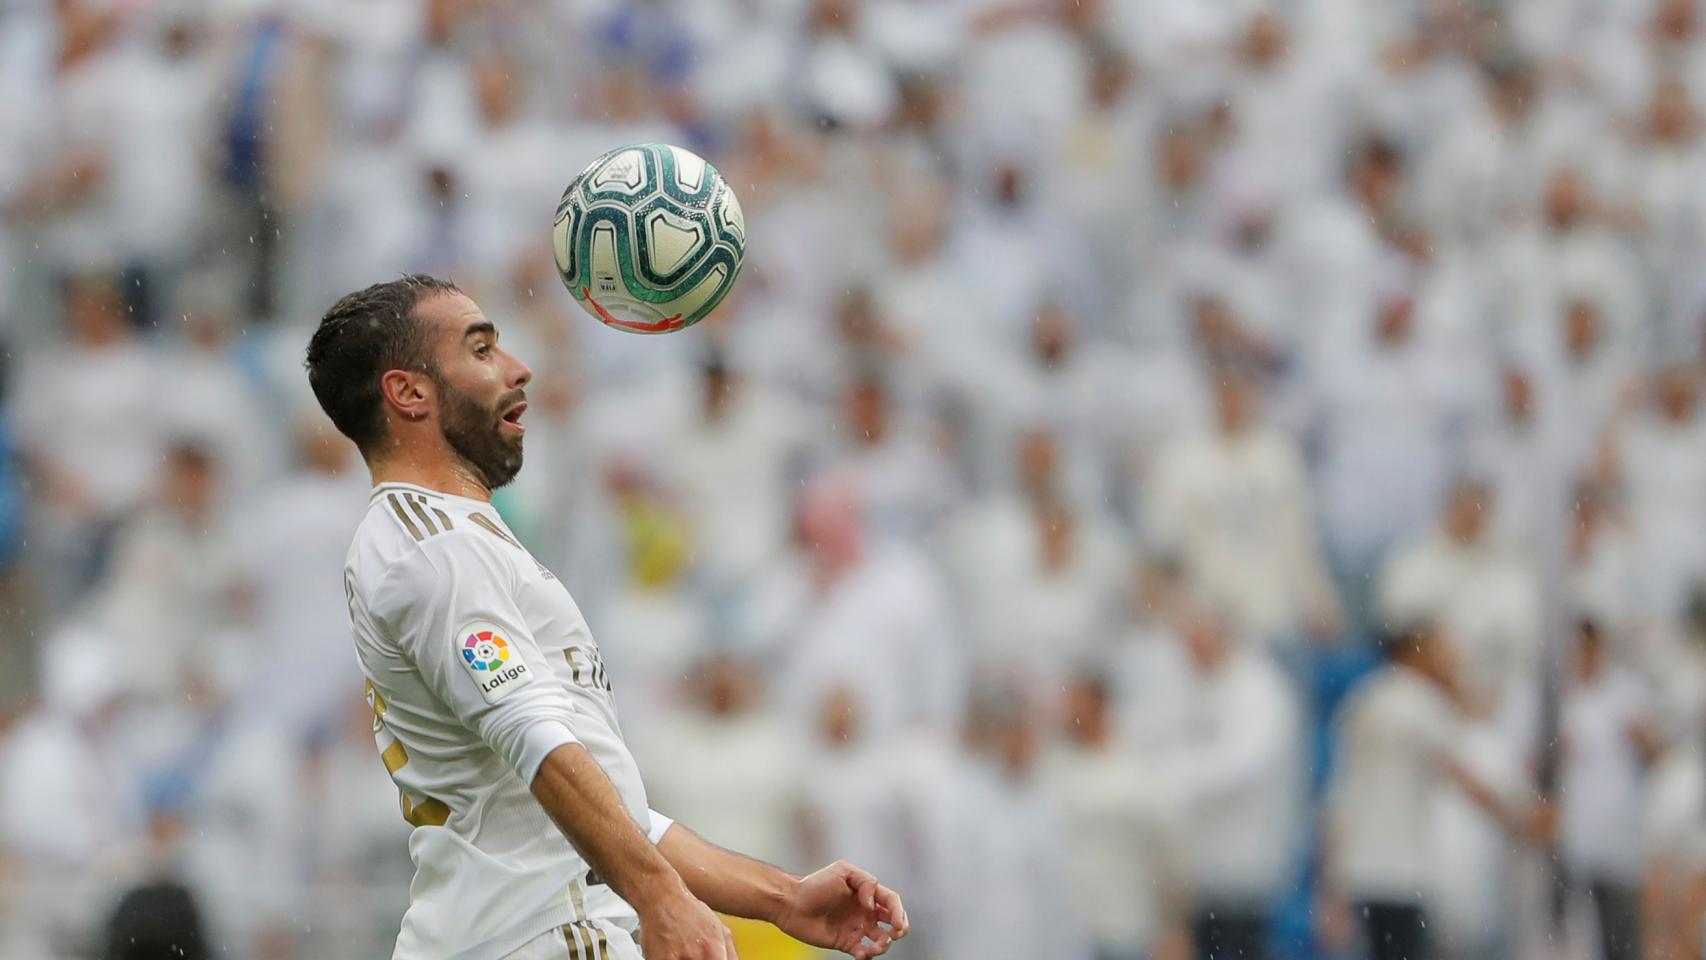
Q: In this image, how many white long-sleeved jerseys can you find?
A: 1